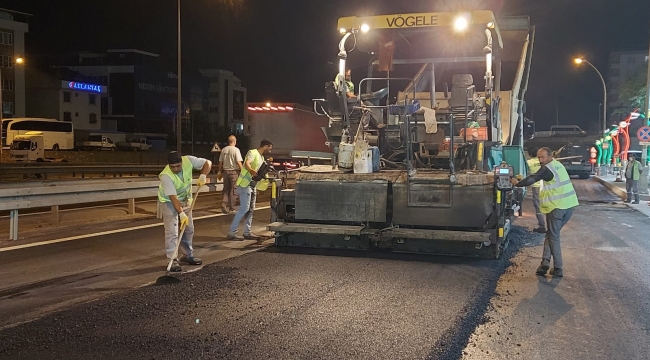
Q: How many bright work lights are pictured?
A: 2